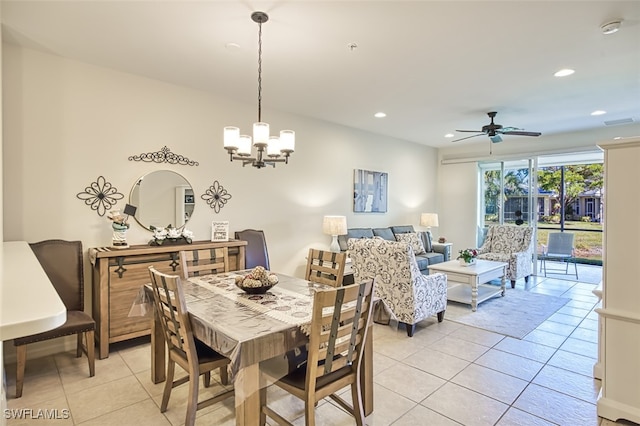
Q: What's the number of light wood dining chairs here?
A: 4